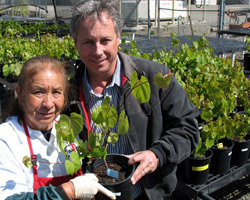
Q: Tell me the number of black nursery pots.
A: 4